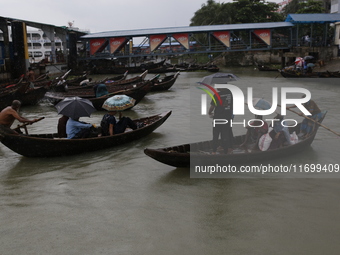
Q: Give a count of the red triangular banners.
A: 6